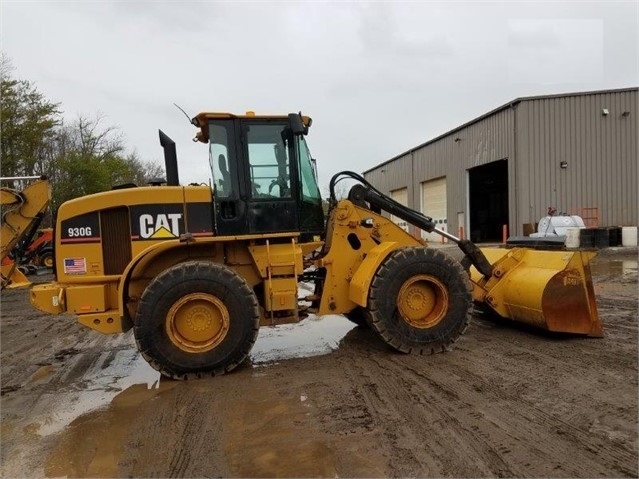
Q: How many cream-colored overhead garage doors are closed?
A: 2